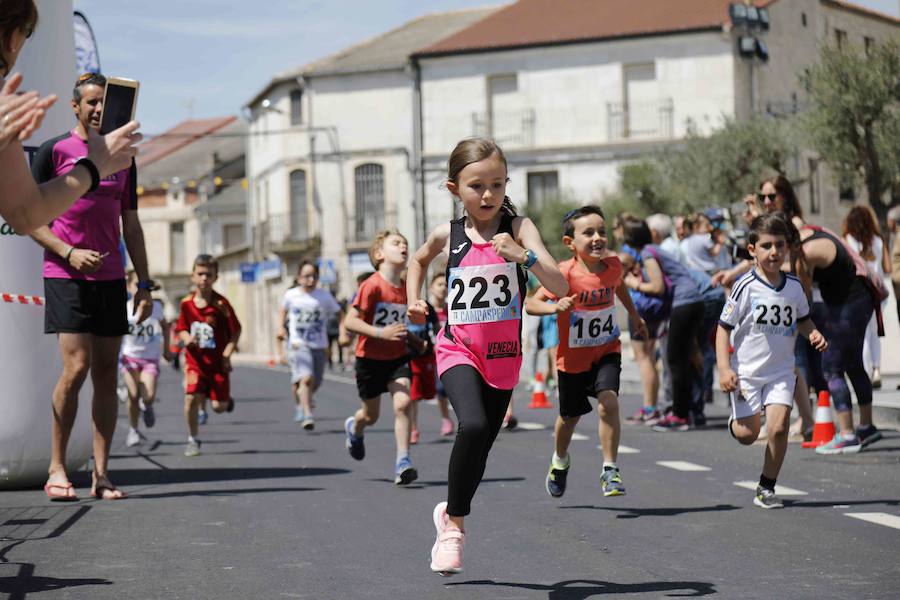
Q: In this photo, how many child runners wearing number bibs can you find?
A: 7